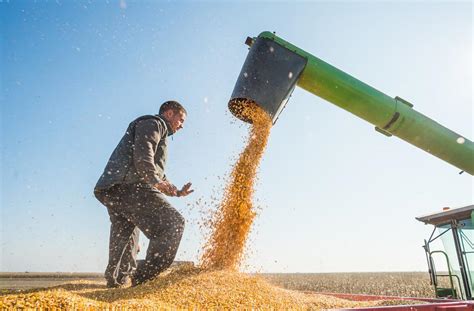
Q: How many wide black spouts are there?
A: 1